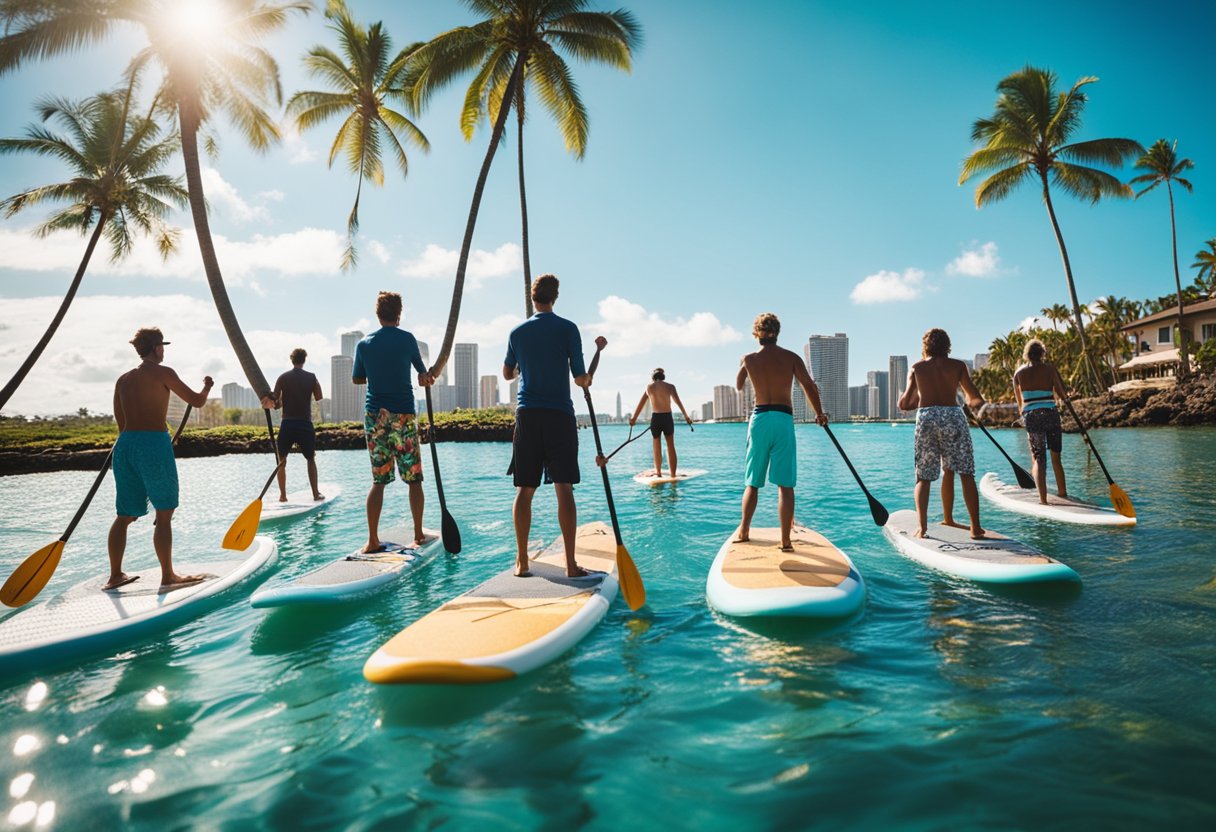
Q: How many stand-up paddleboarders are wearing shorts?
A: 8